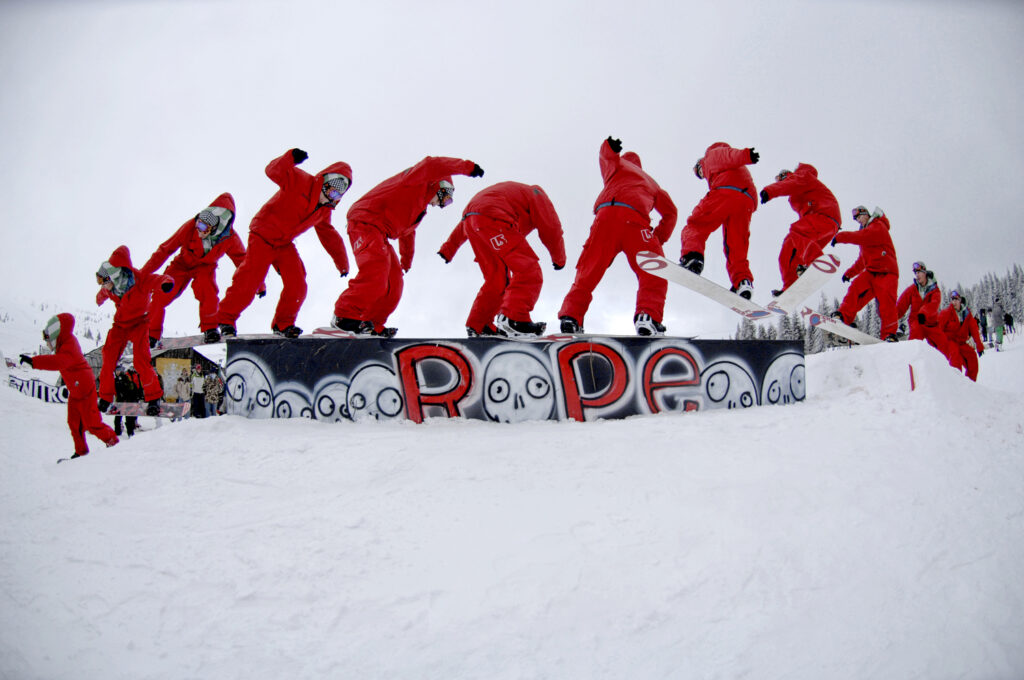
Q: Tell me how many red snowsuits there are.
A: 12